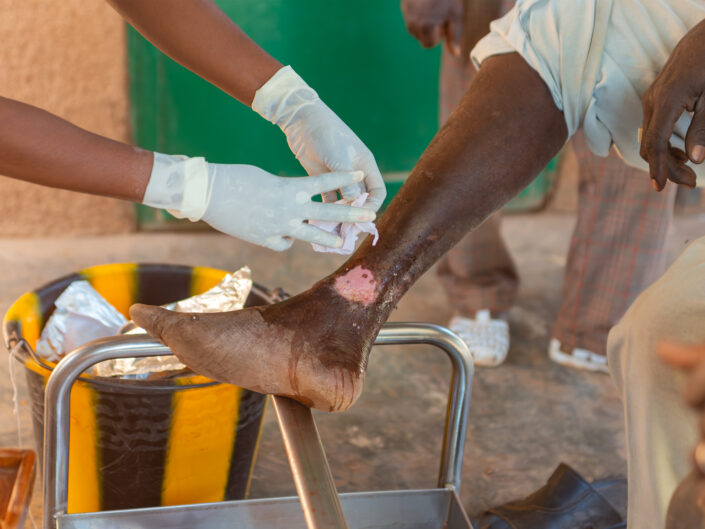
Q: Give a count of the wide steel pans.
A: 1